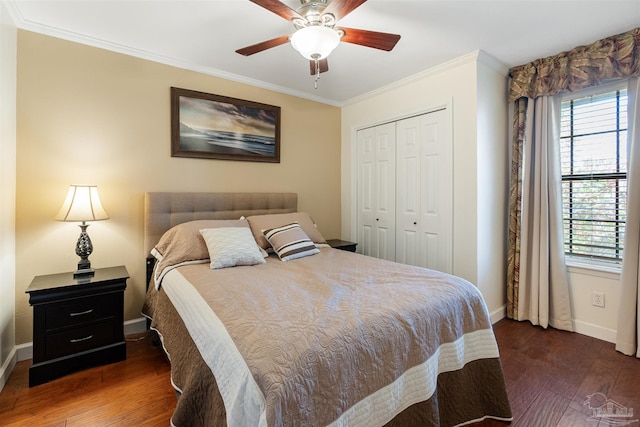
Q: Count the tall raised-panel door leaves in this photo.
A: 4